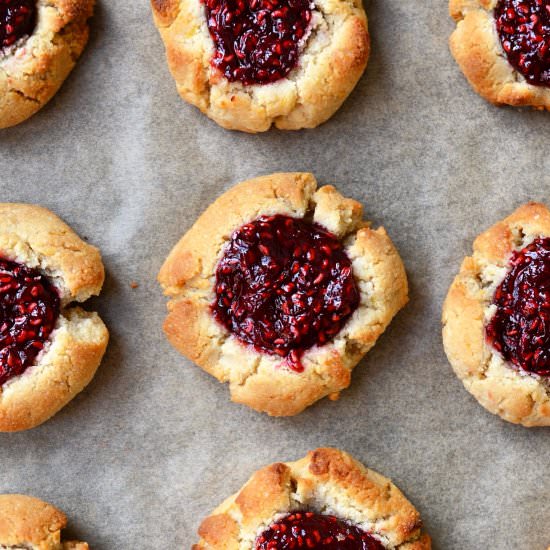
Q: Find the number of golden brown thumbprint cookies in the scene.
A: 8